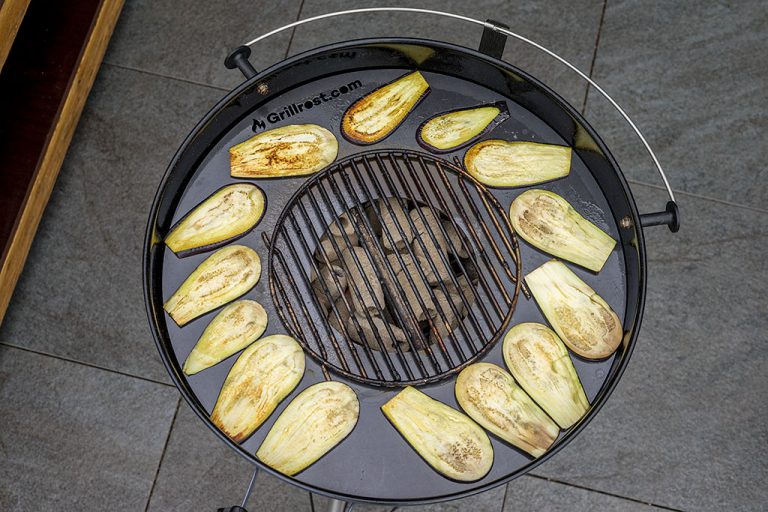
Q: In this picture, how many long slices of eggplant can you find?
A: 14